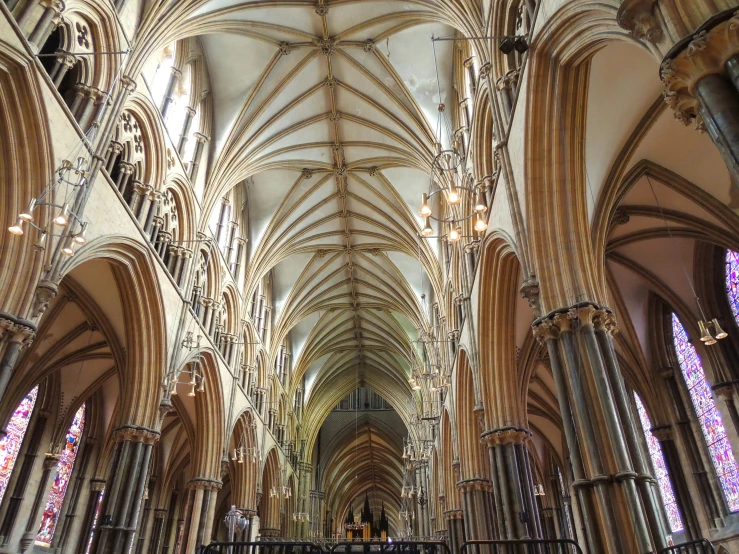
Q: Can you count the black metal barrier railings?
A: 4